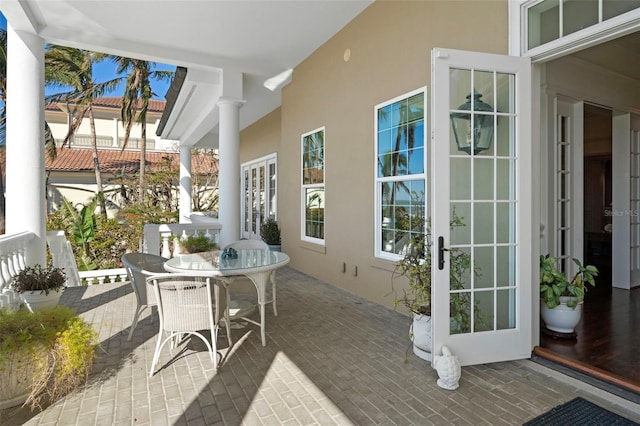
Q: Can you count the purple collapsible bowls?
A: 0